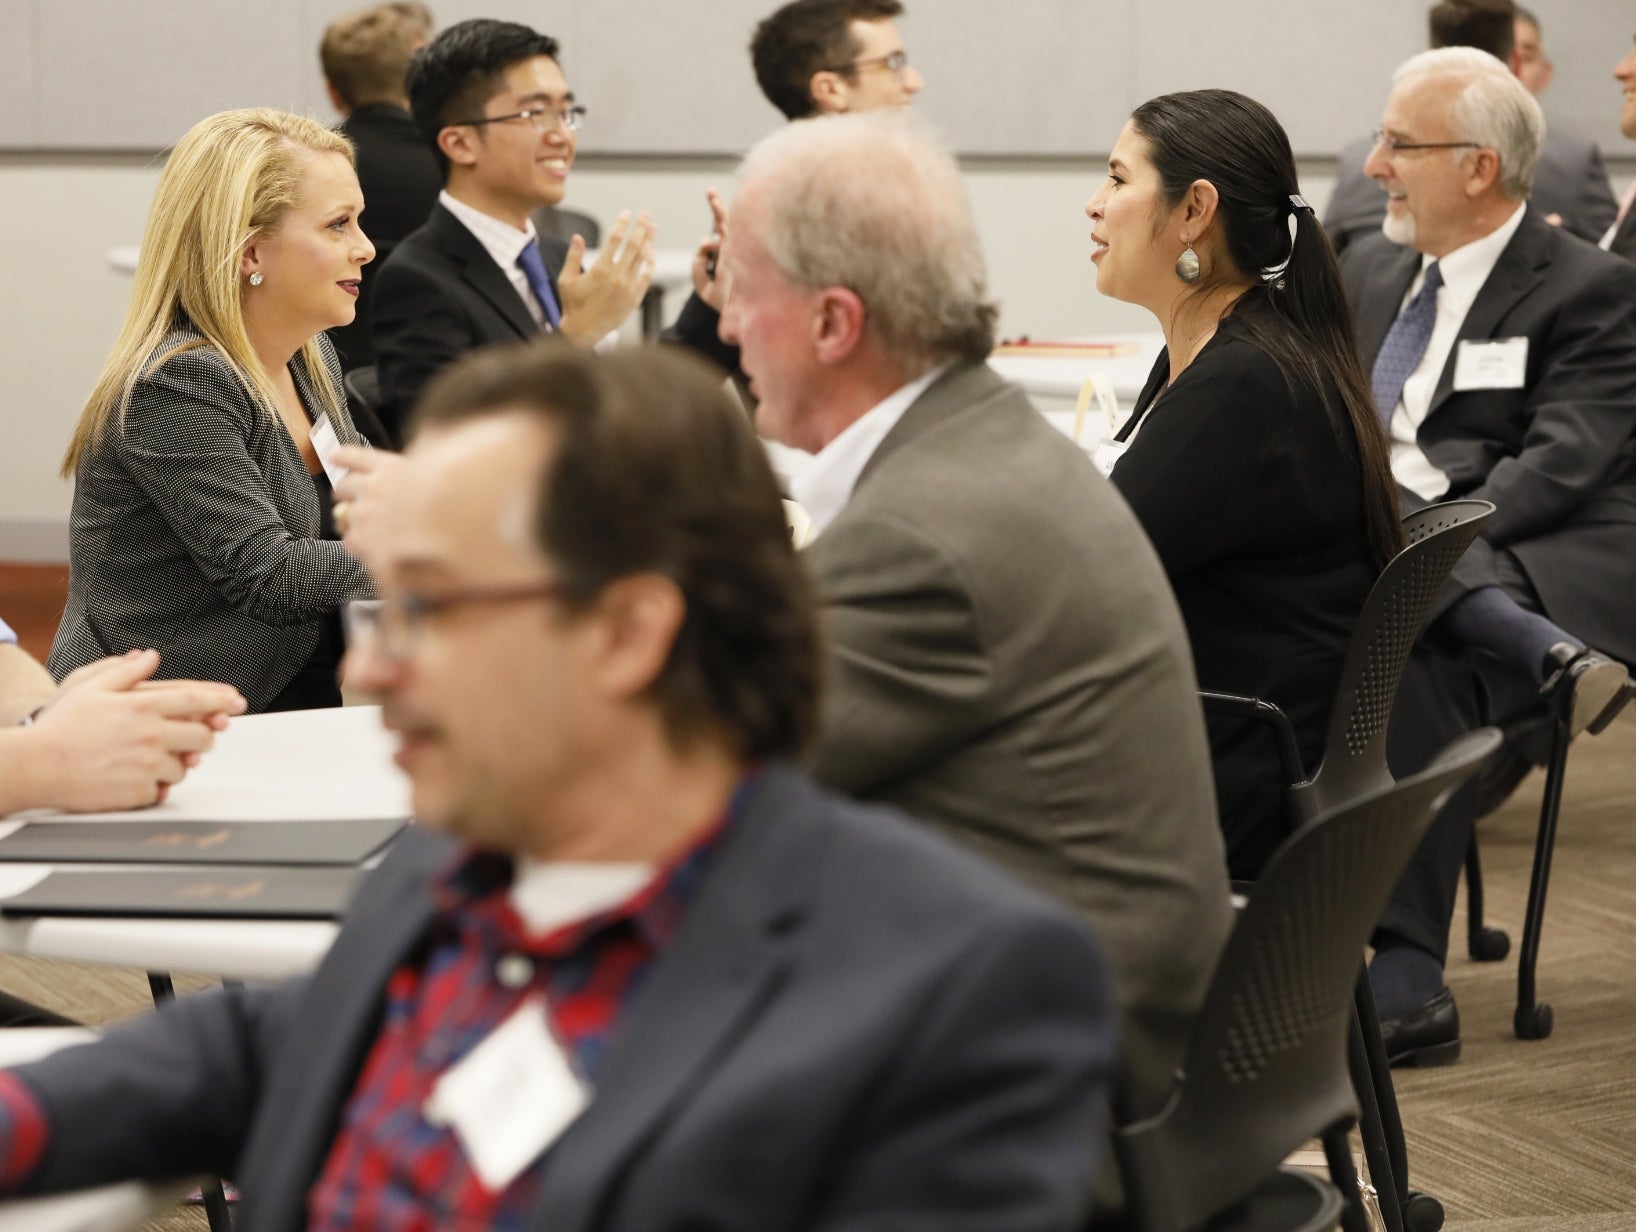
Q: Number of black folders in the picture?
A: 2